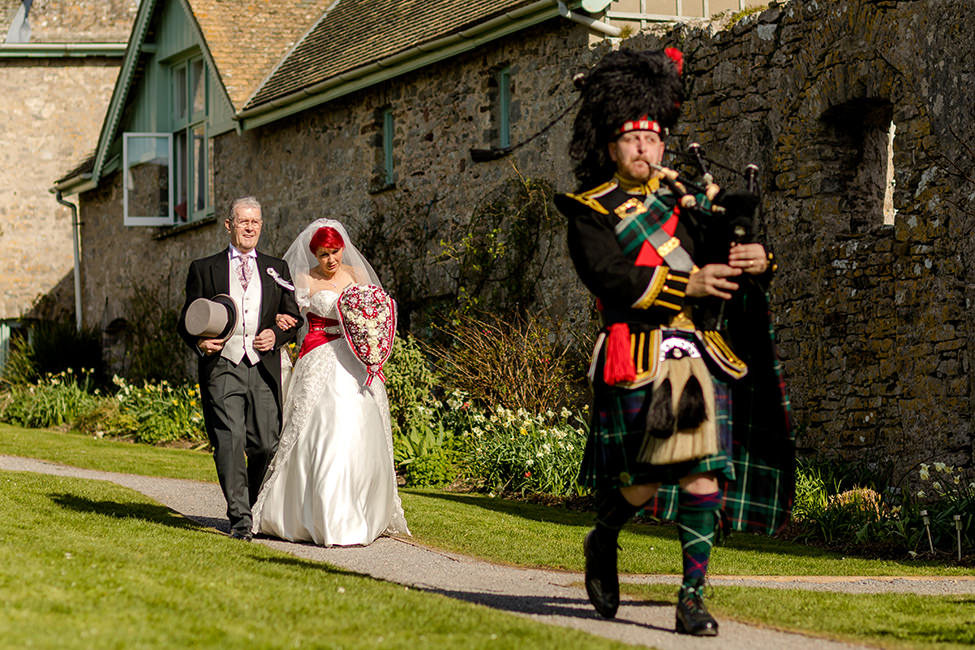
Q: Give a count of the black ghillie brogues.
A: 2